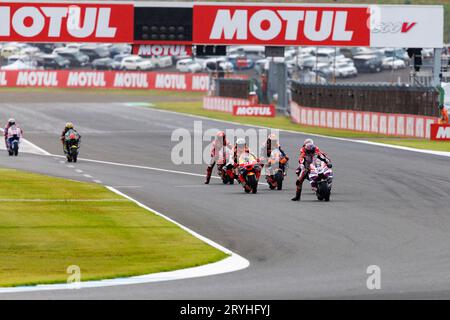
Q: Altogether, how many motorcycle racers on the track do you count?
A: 6